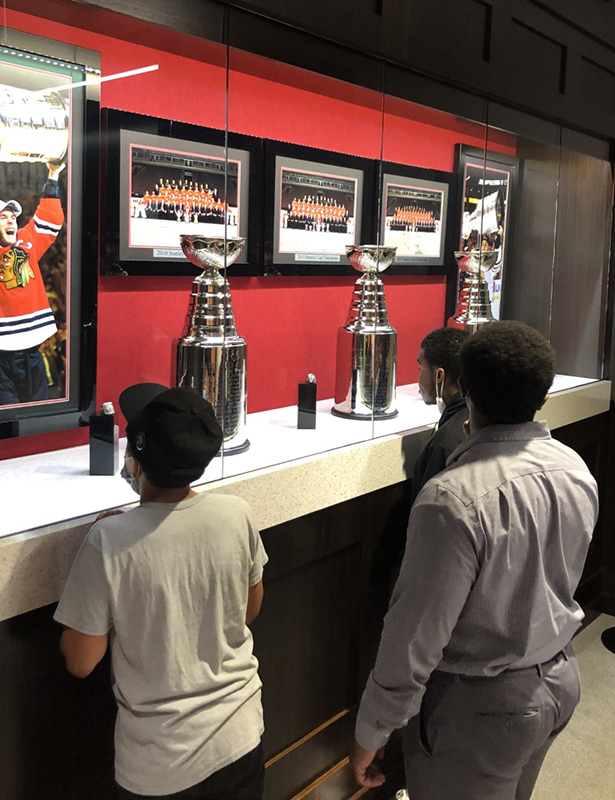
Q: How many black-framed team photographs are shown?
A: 3